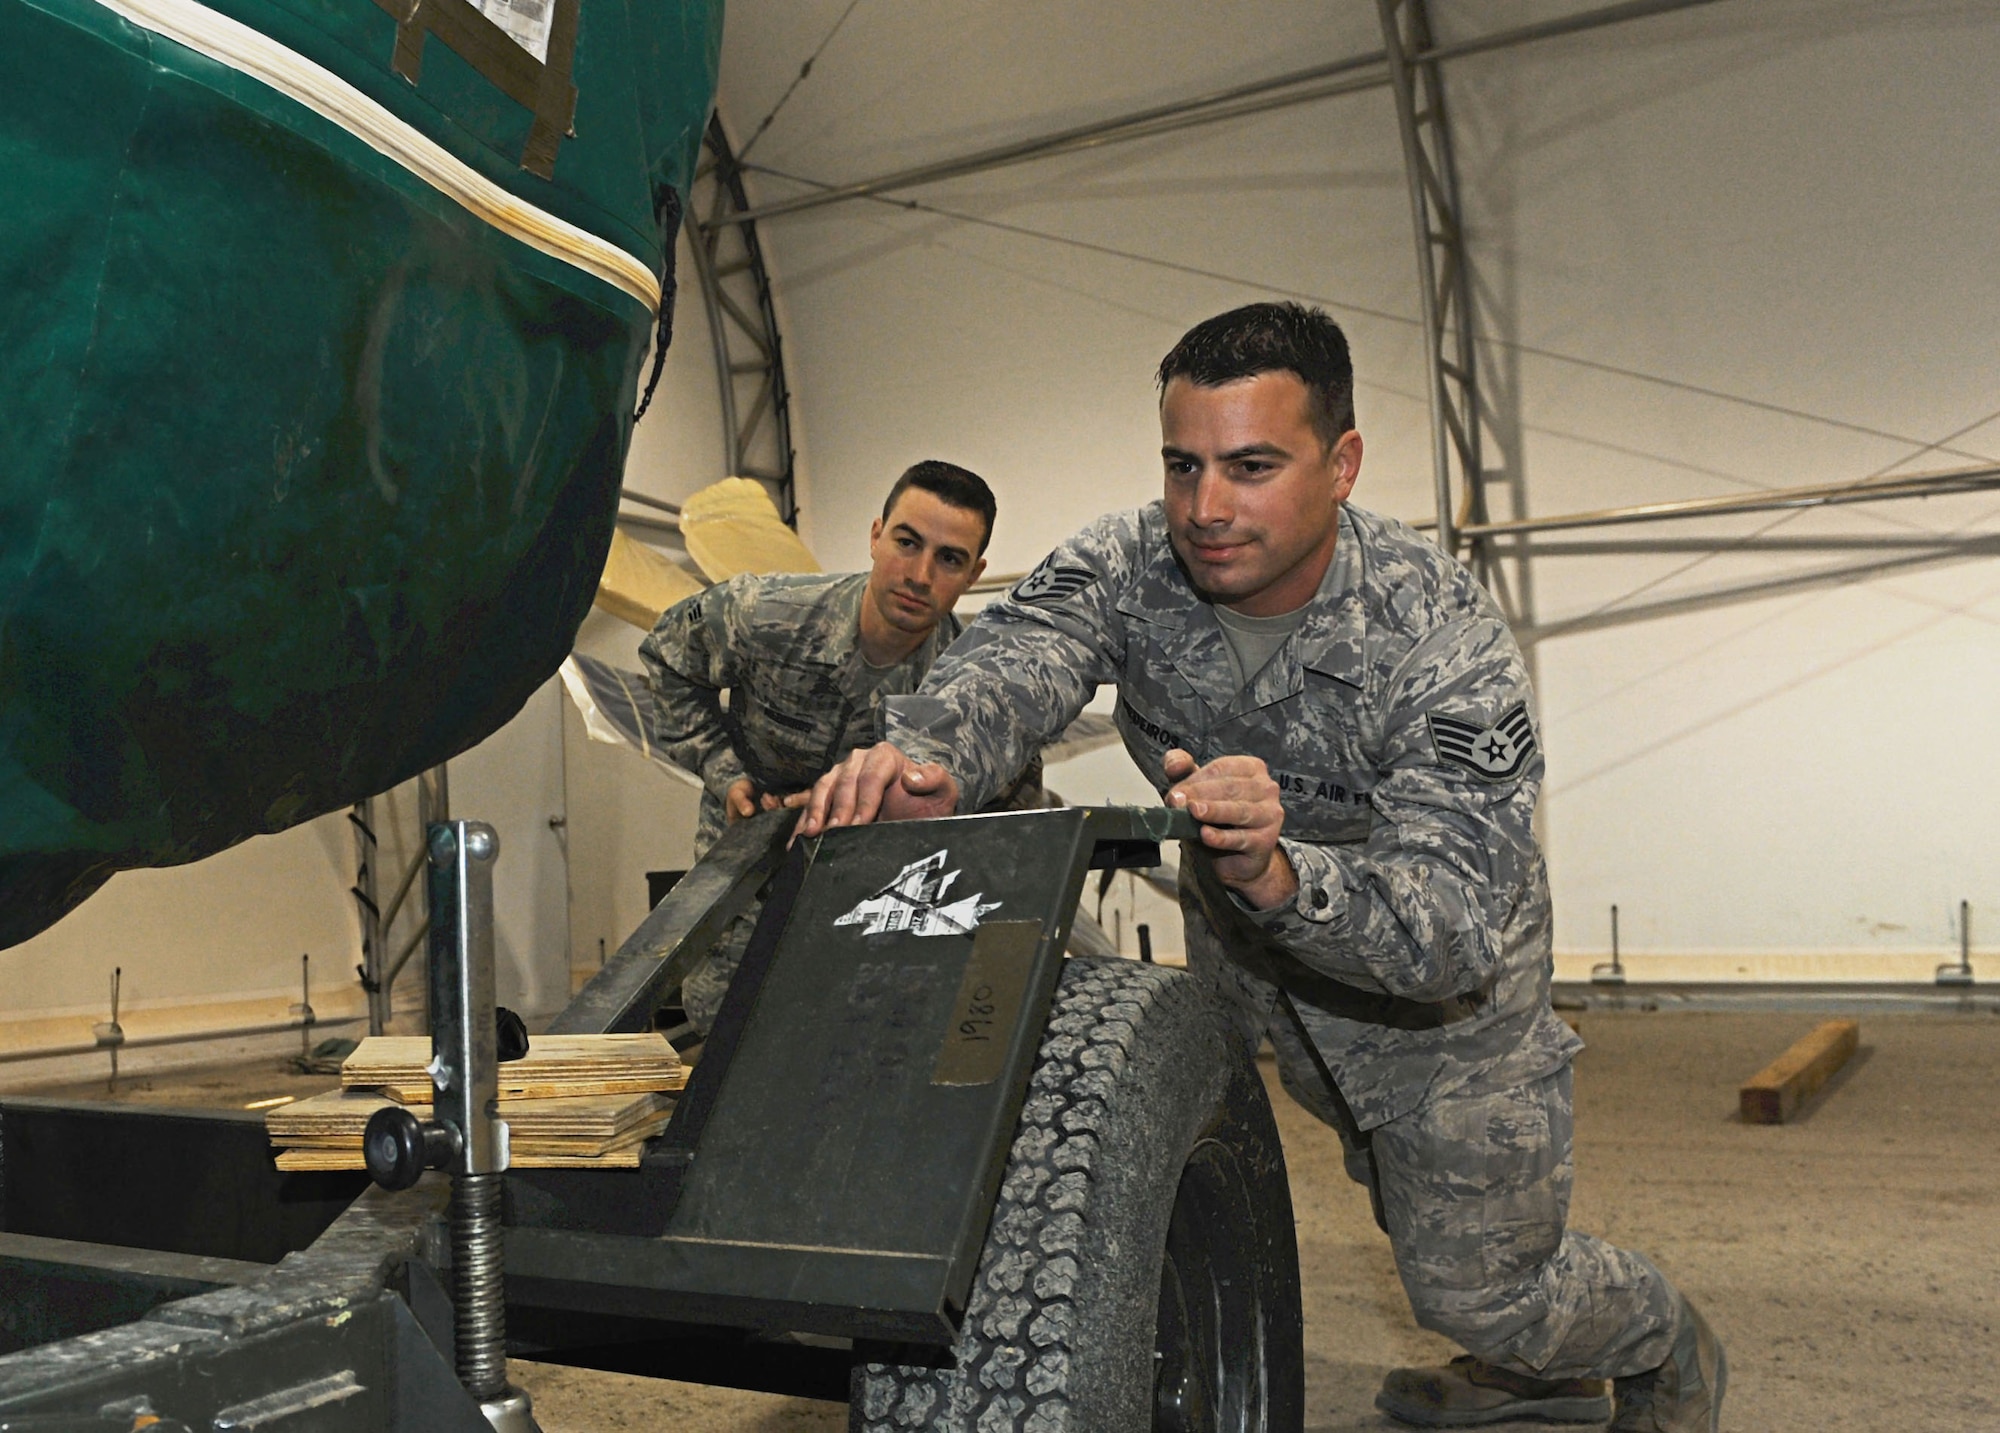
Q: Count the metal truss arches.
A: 2